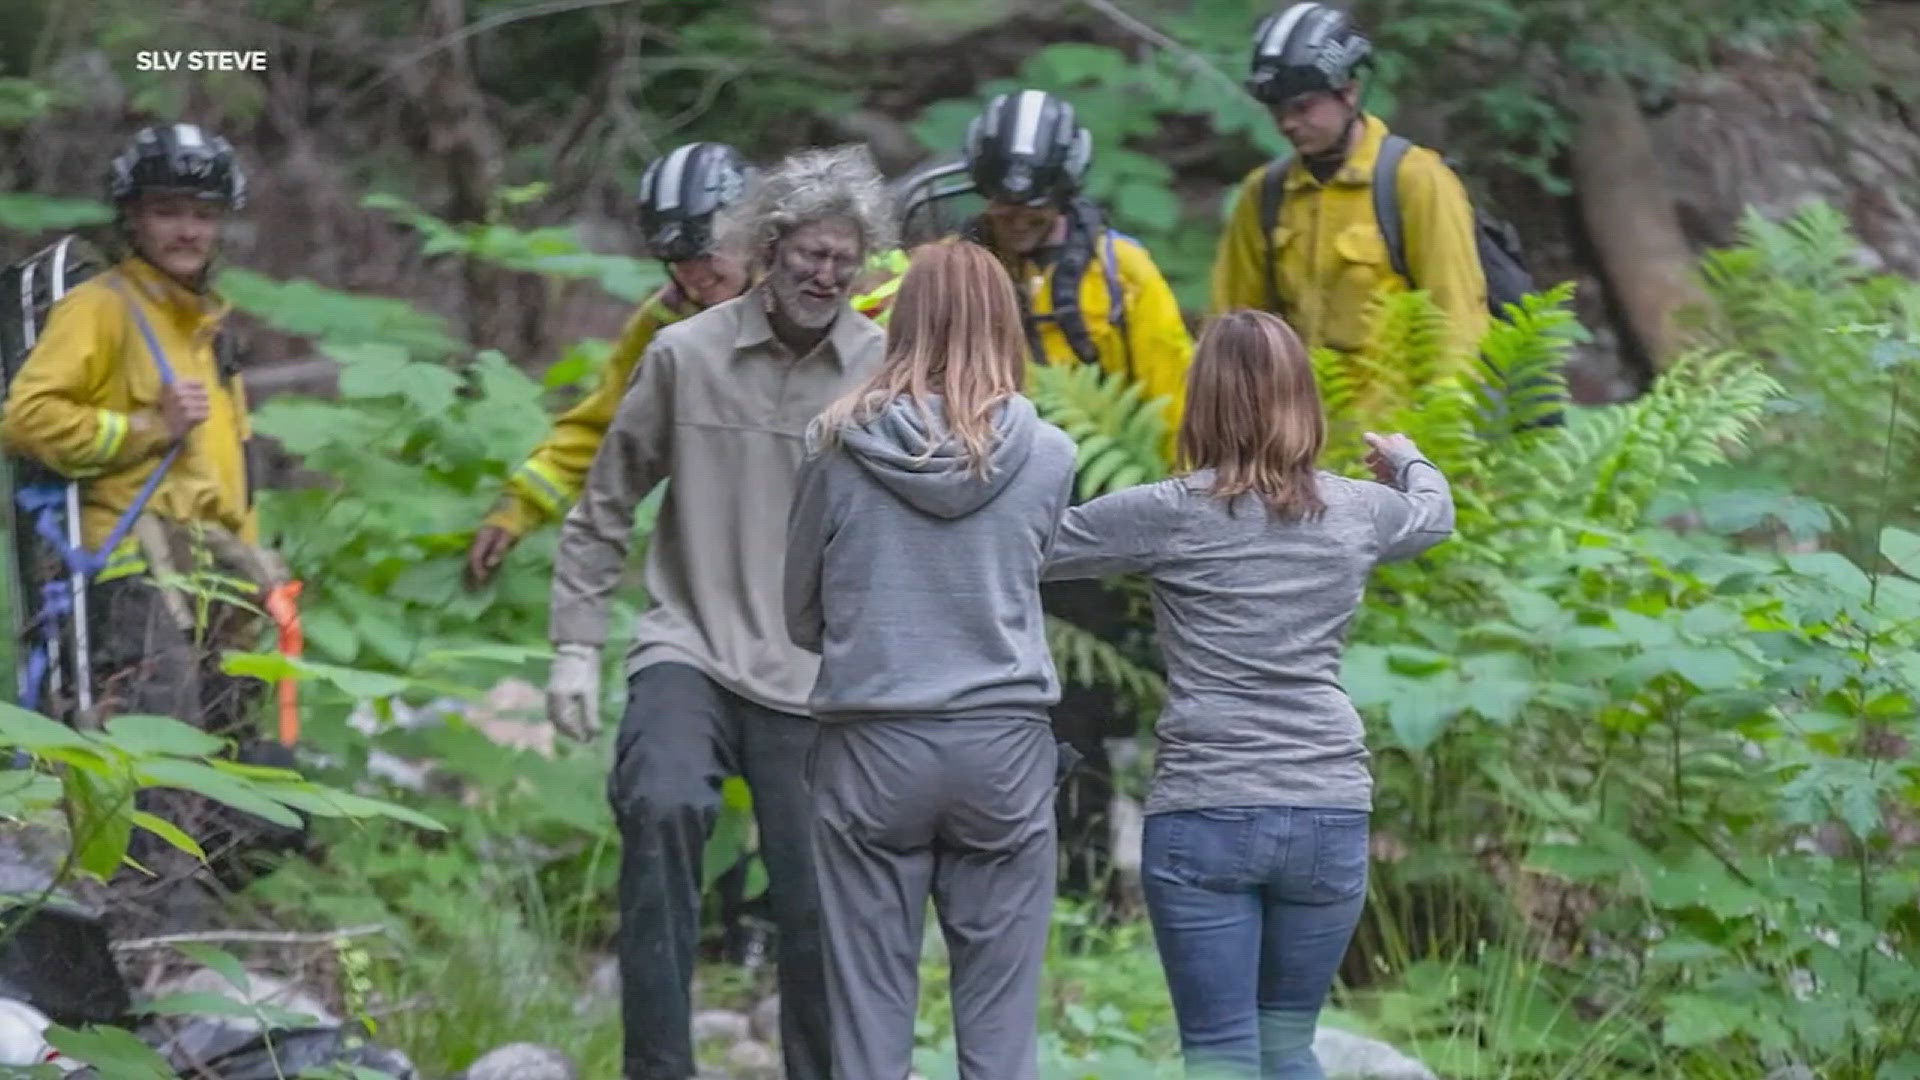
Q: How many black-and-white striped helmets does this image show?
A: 4